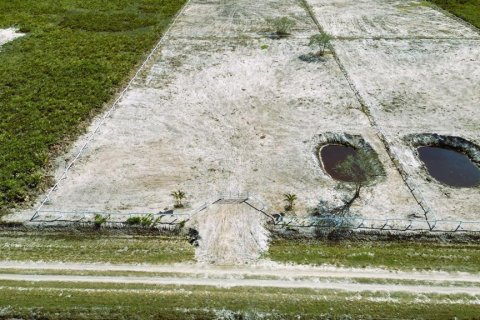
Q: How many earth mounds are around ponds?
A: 2